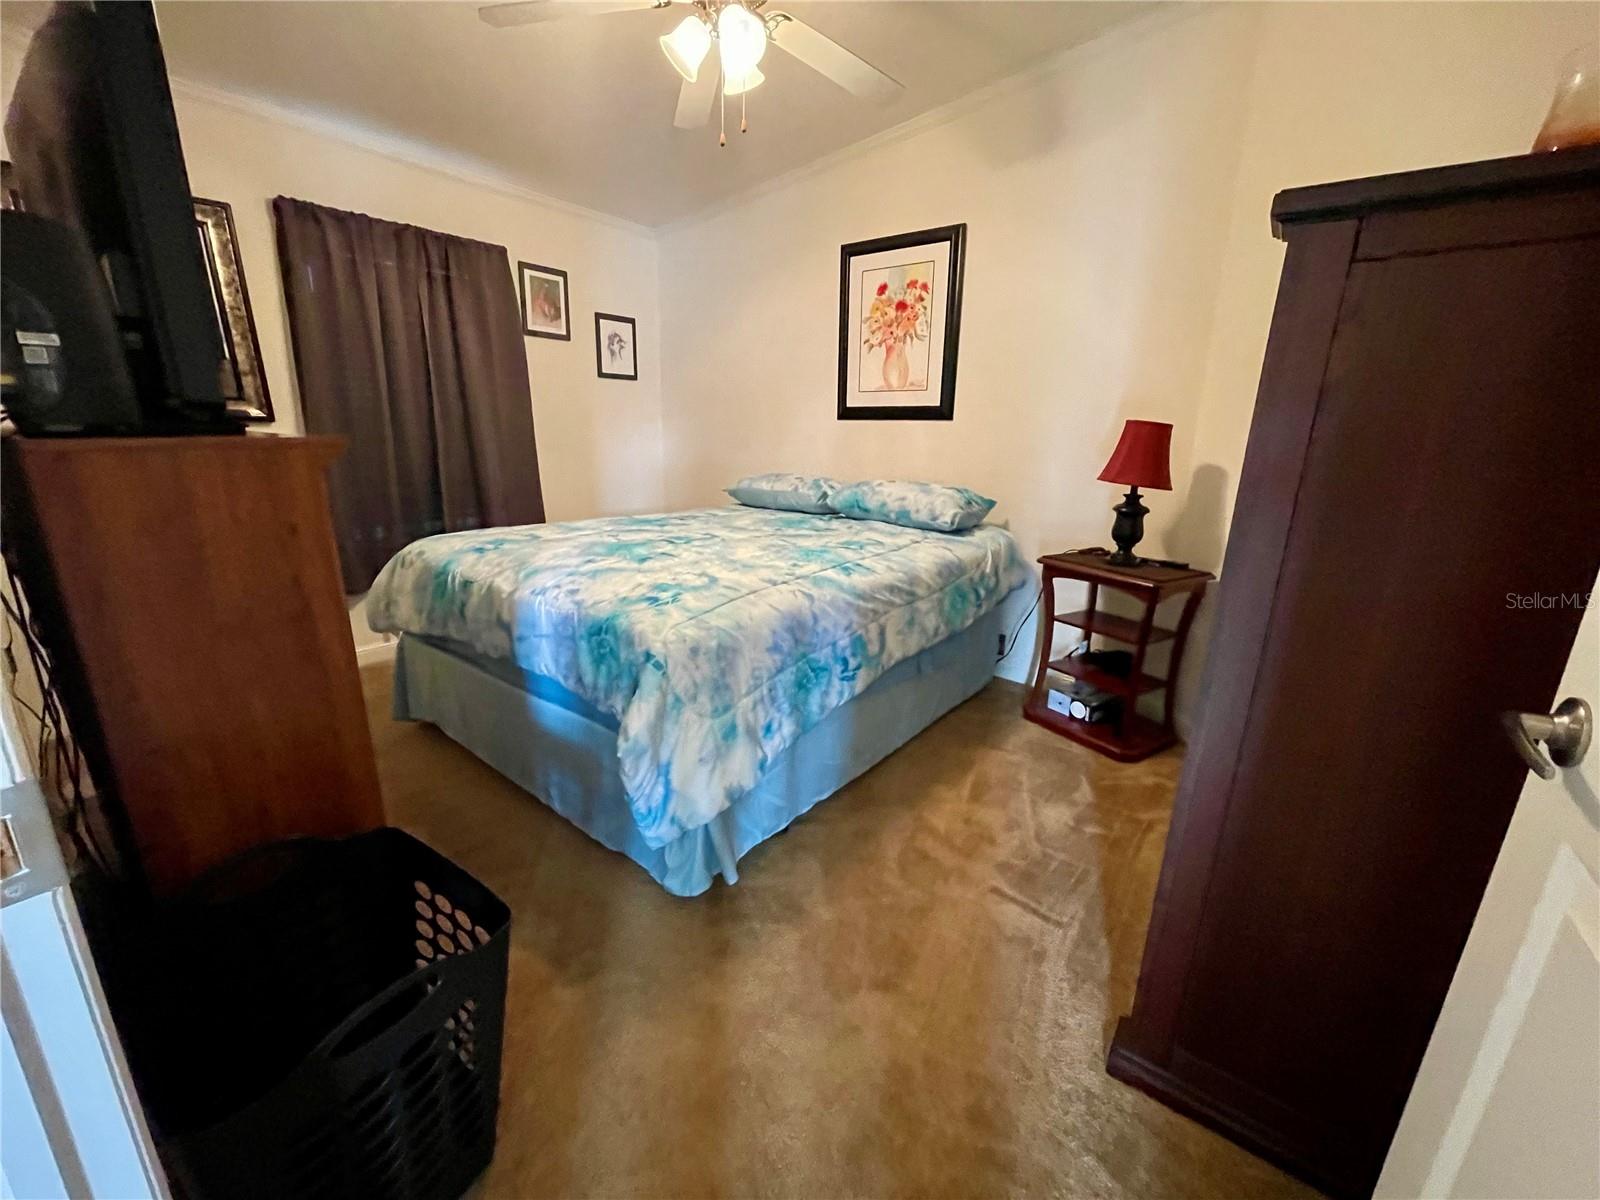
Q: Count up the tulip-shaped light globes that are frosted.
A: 3